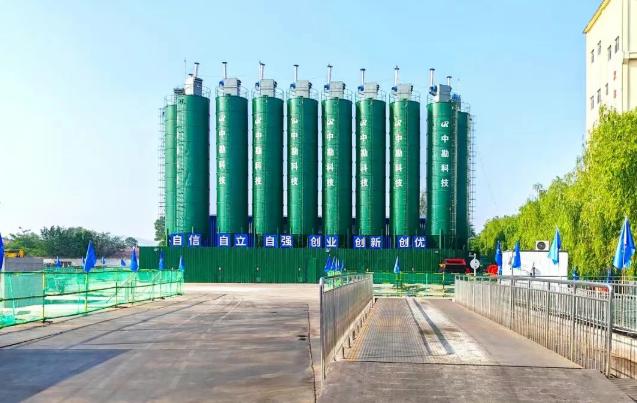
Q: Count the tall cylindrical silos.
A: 10